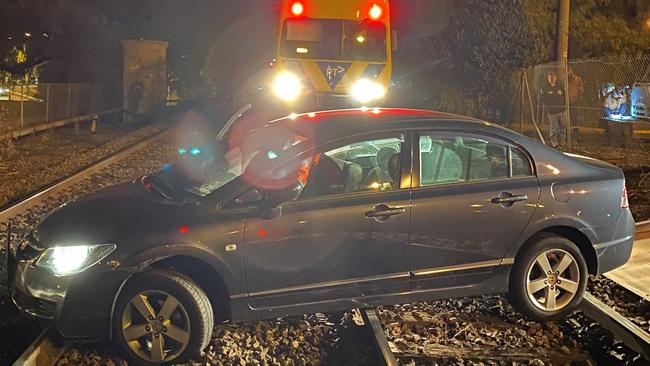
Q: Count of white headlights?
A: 3